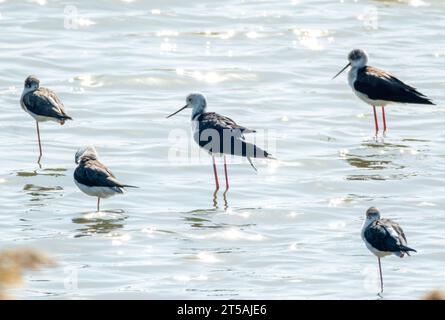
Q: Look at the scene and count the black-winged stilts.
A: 5